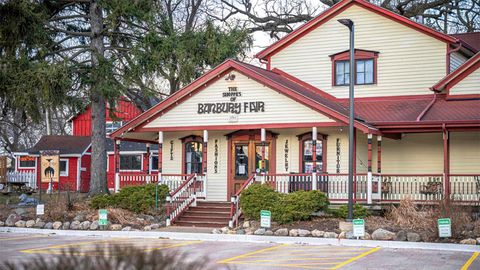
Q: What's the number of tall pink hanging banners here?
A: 0